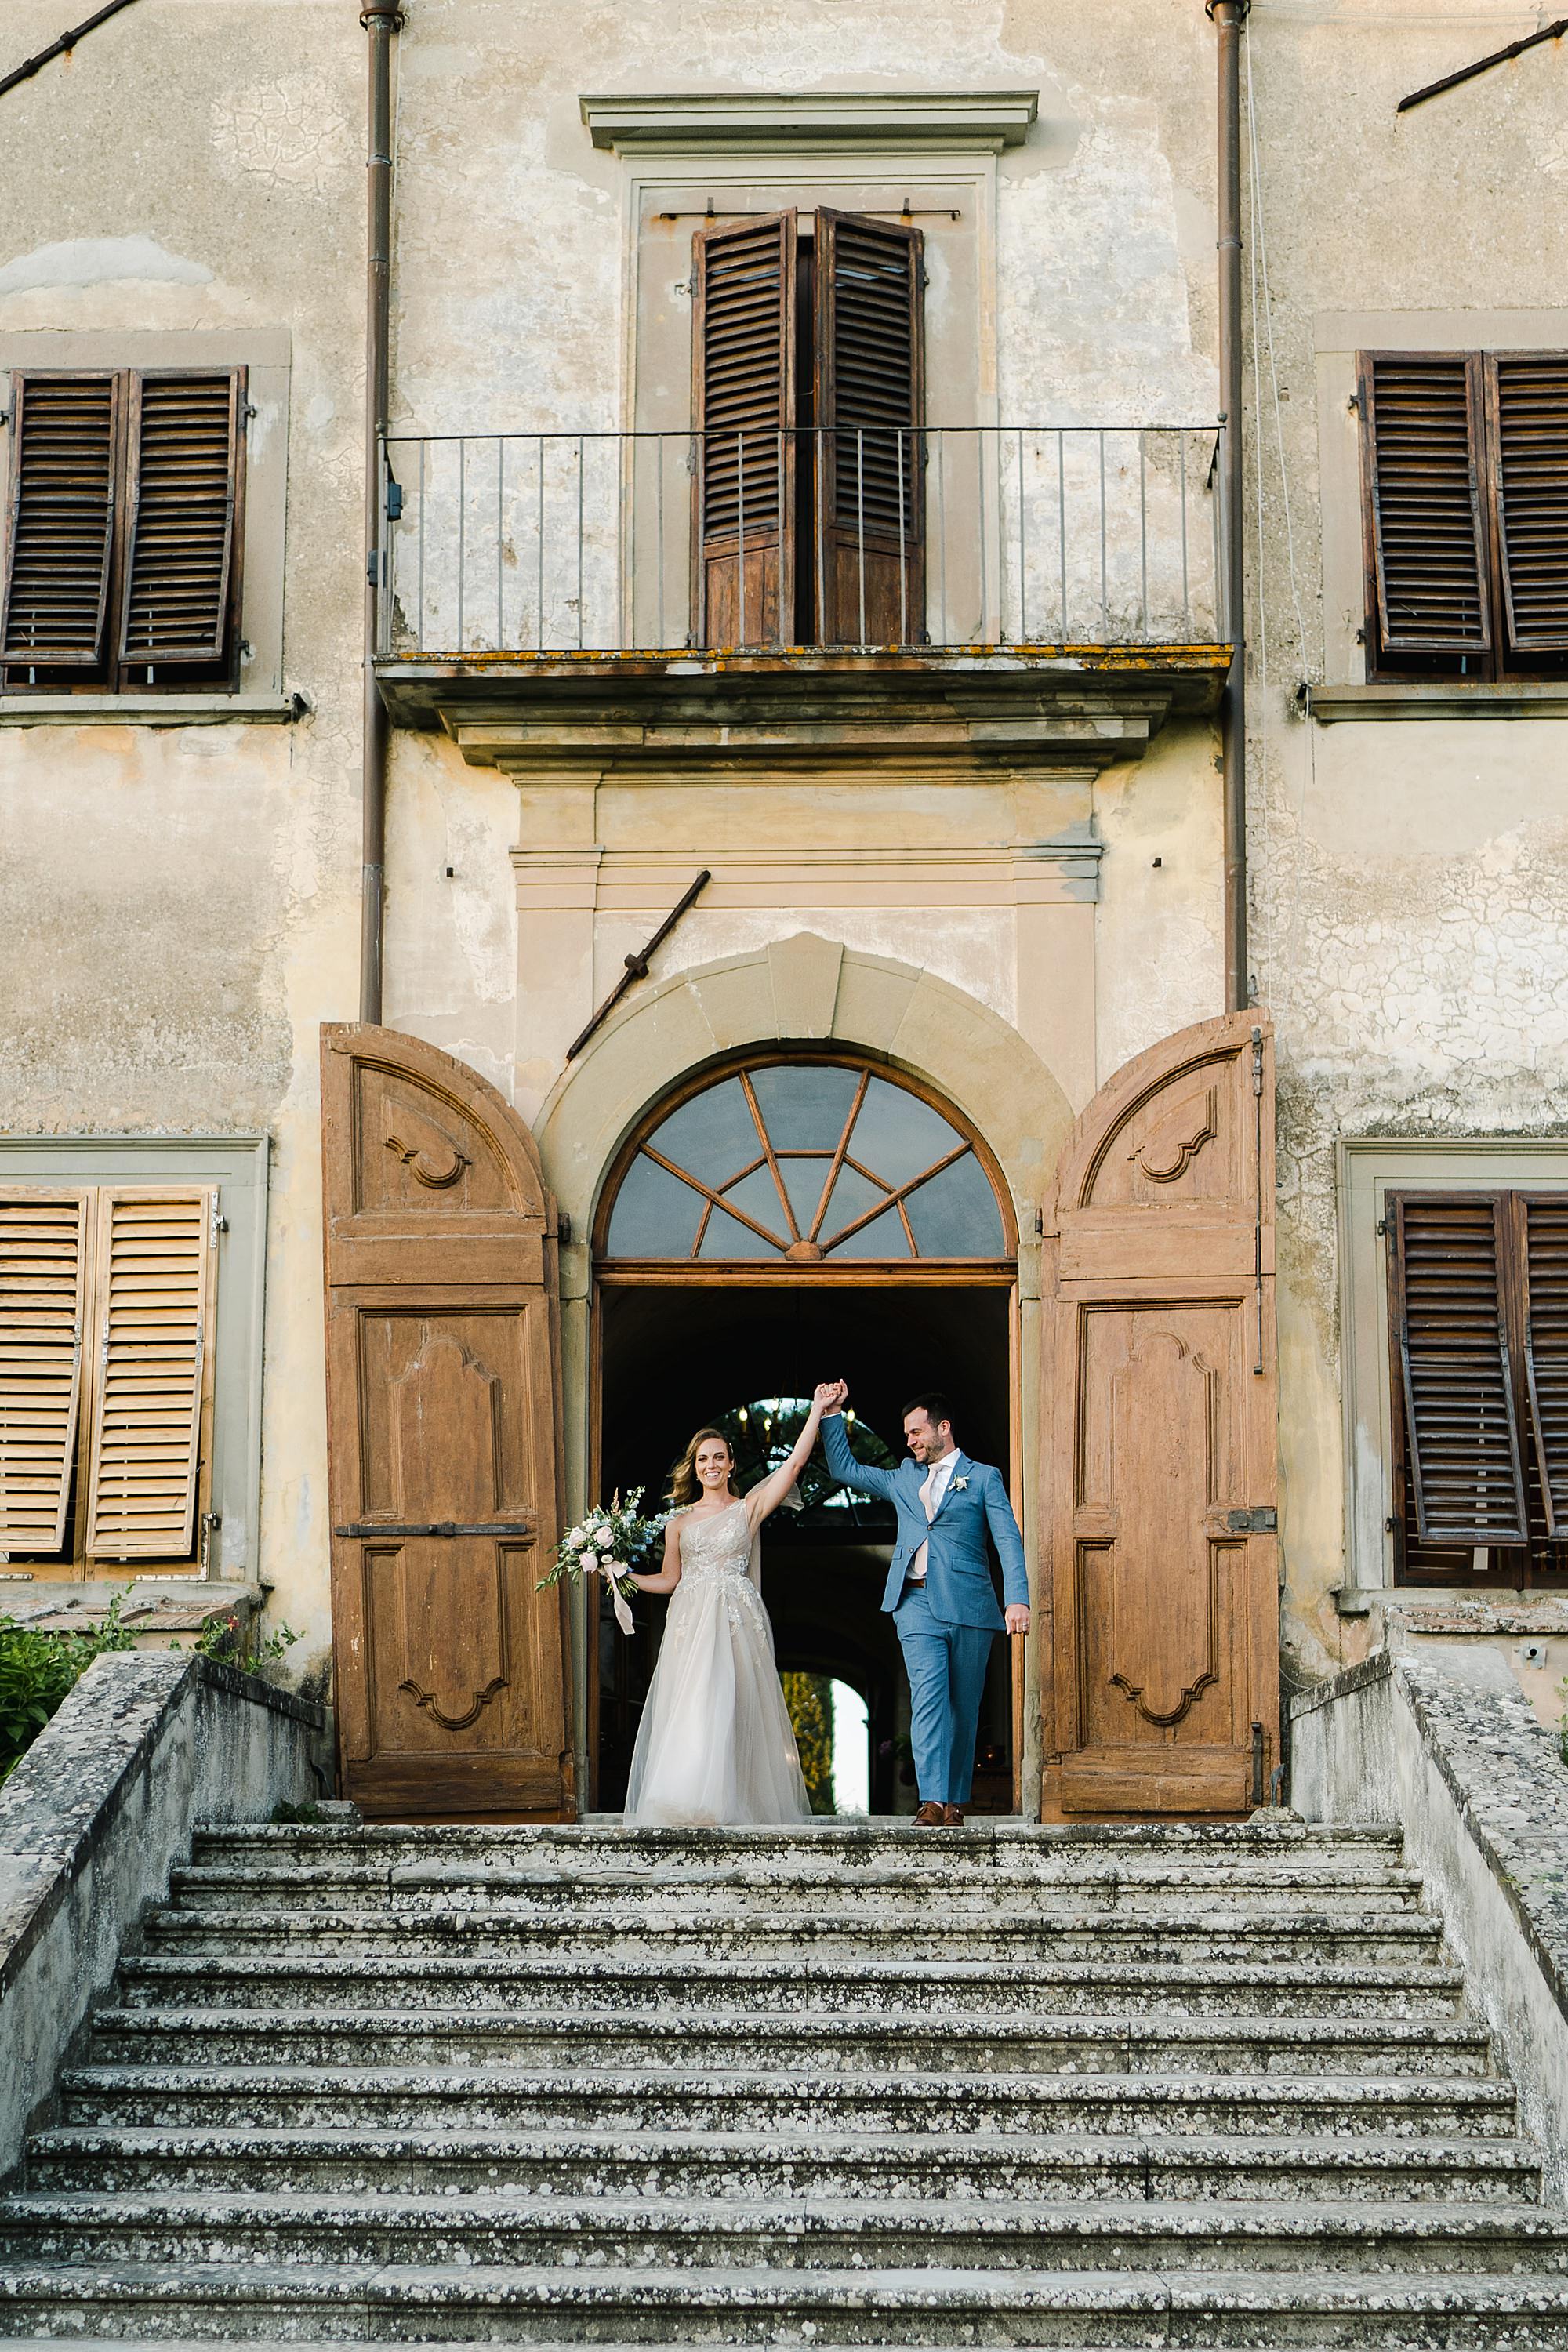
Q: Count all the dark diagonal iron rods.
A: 3